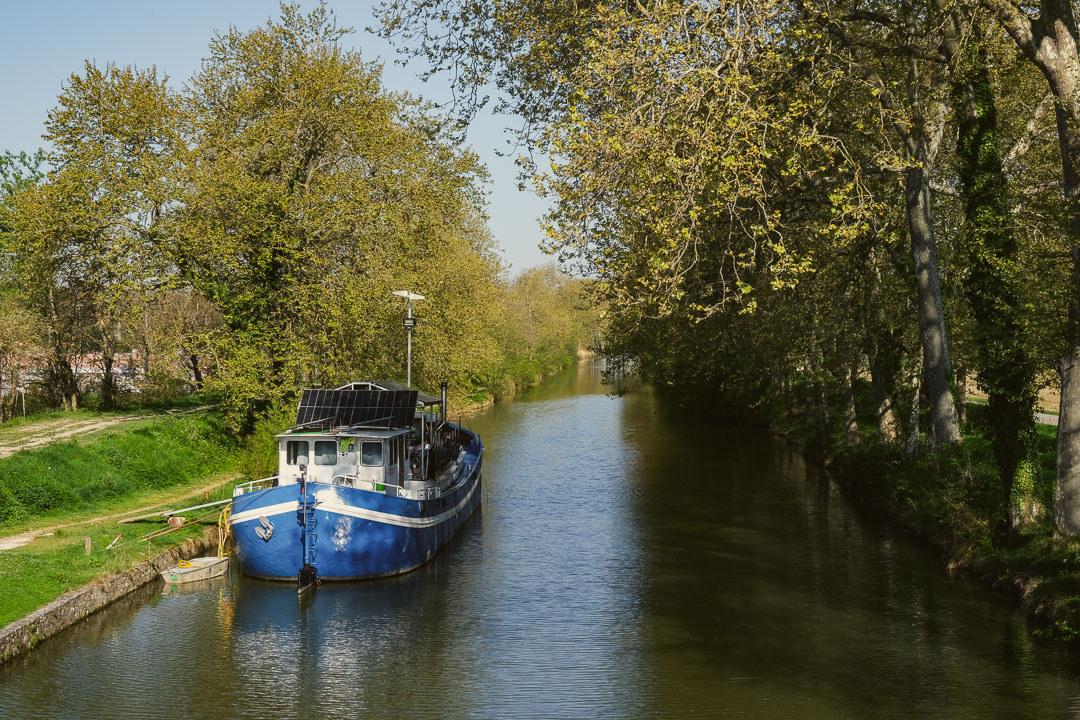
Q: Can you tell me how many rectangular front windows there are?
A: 3